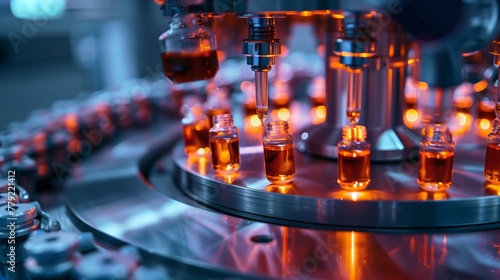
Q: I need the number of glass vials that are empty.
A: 0